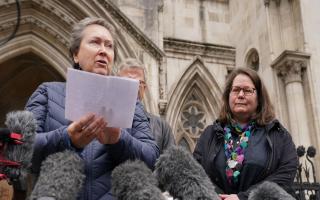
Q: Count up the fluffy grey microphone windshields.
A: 5